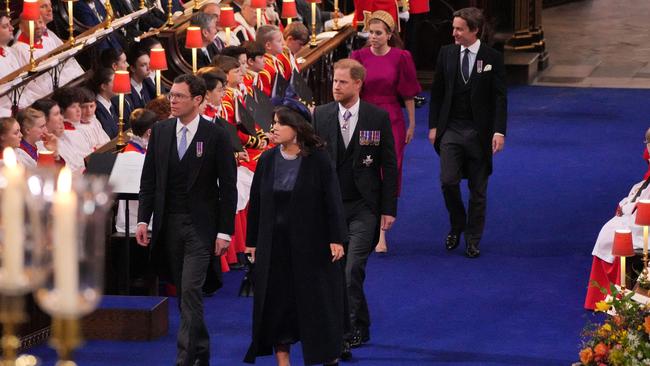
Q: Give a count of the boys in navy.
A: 4